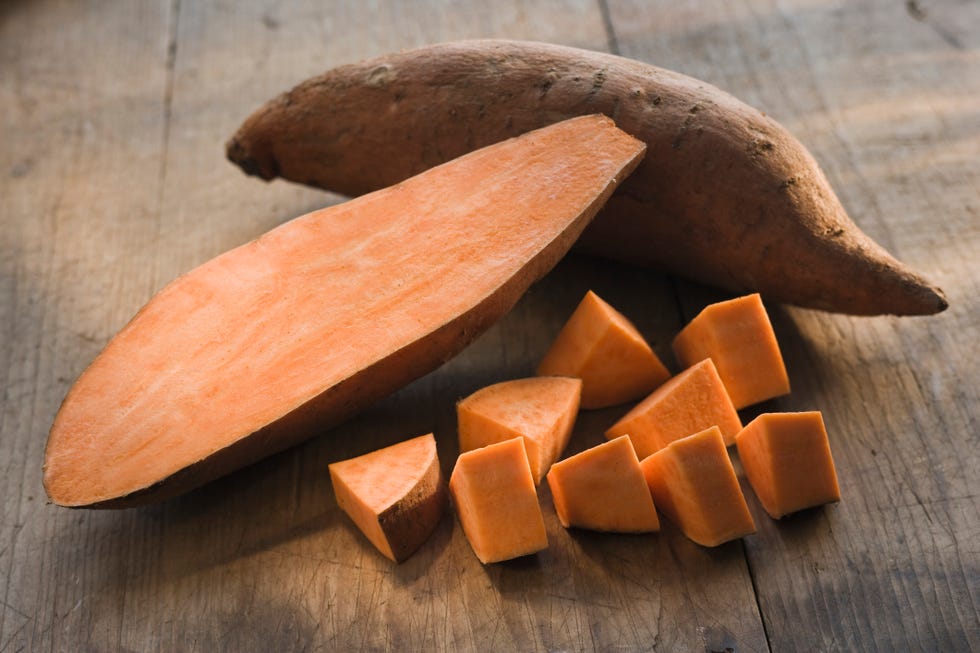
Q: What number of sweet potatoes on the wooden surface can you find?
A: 2